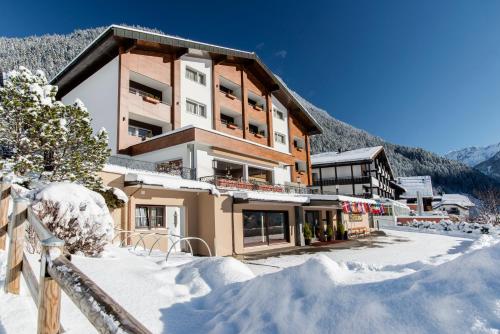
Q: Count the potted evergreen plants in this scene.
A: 3